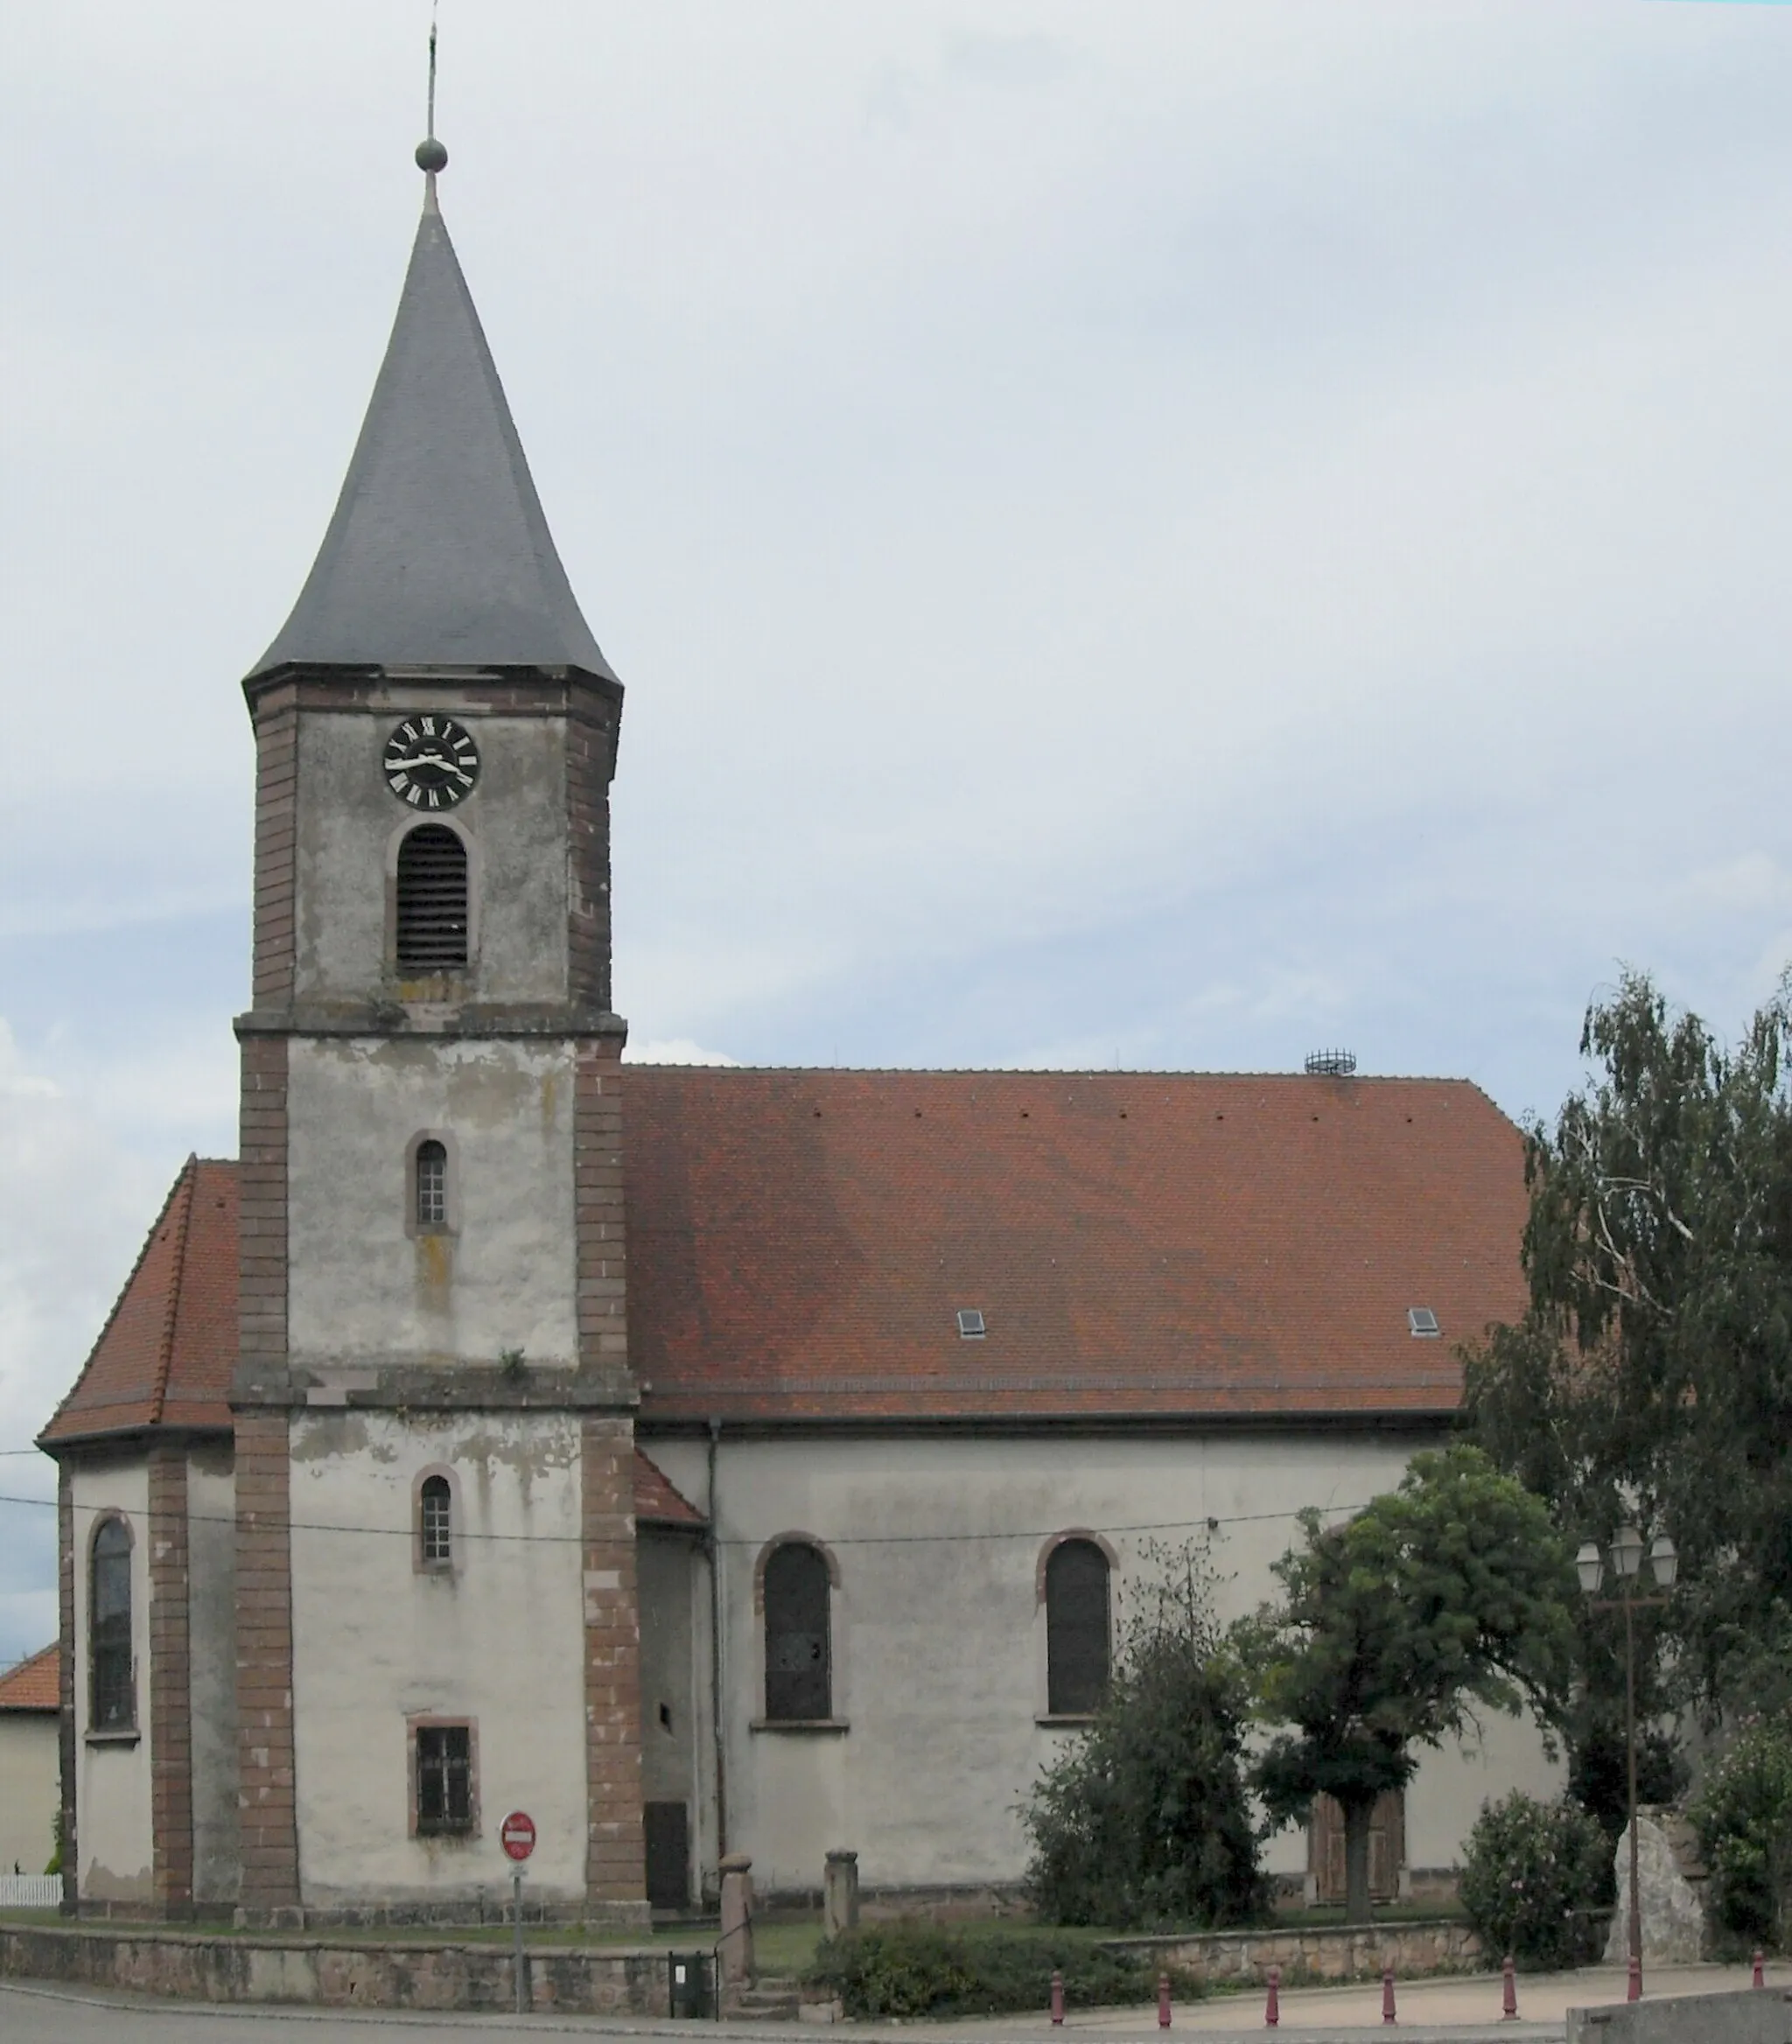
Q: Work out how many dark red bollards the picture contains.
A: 7